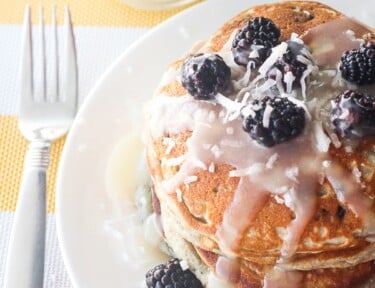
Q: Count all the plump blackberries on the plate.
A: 7